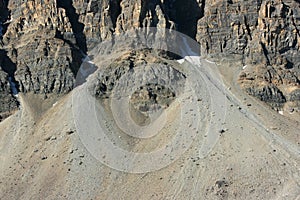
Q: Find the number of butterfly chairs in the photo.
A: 0